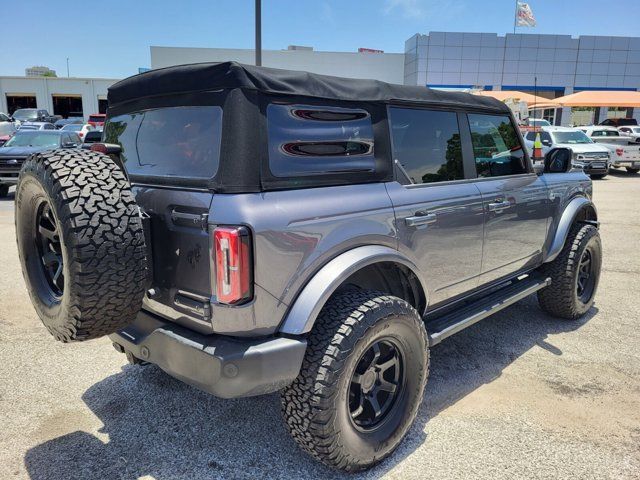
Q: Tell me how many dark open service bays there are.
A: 3